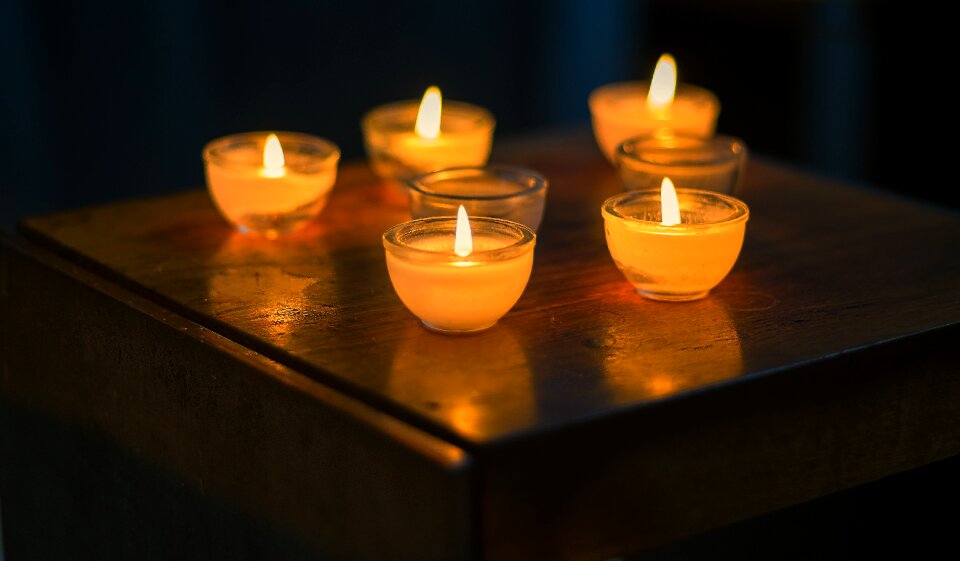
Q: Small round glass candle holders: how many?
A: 7